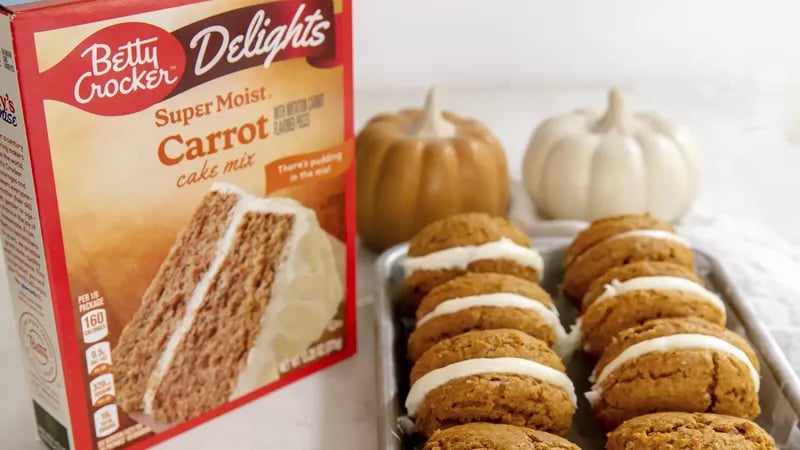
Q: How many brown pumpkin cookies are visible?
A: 8